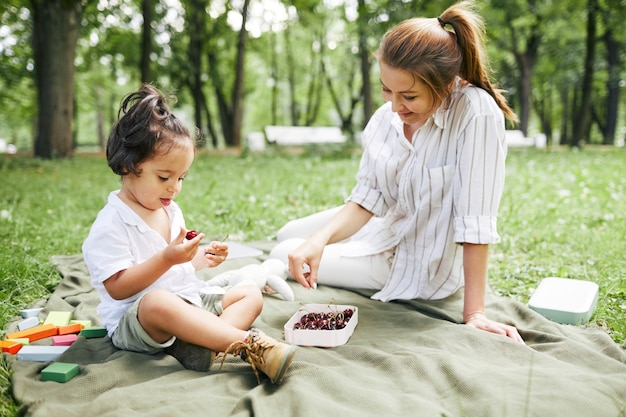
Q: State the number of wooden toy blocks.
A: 12